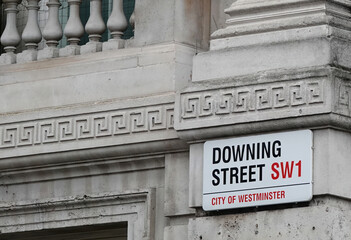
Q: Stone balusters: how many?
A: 6